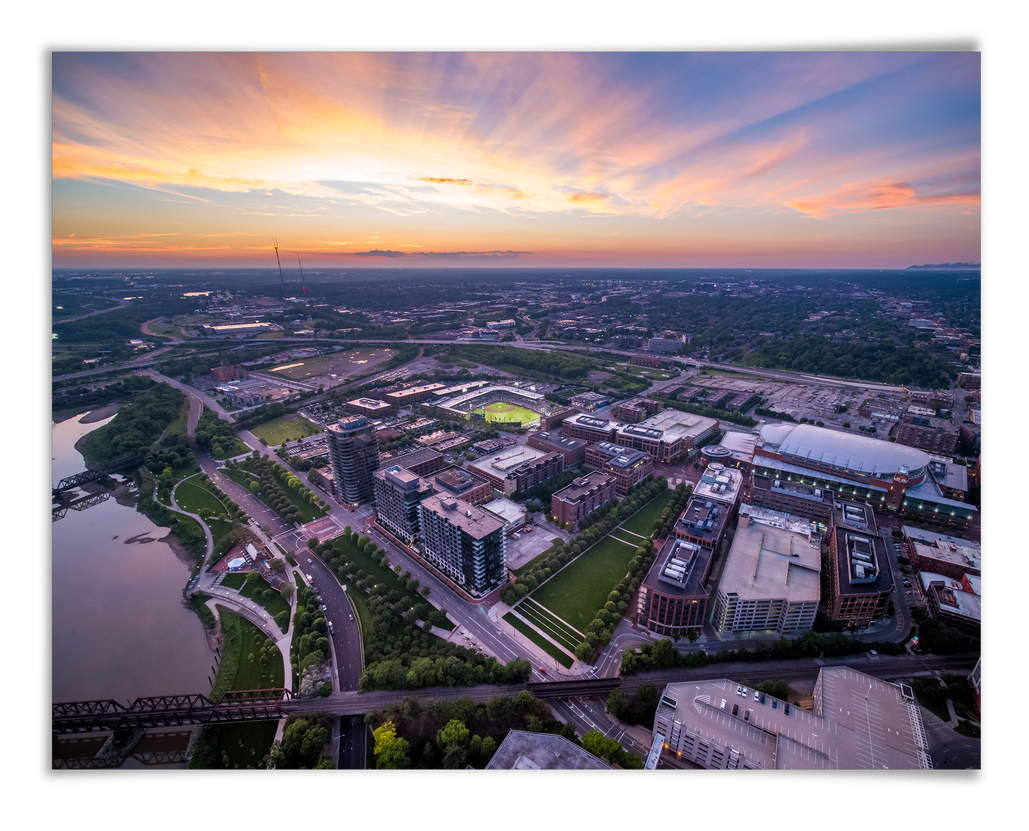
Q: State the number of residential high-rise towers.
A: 3